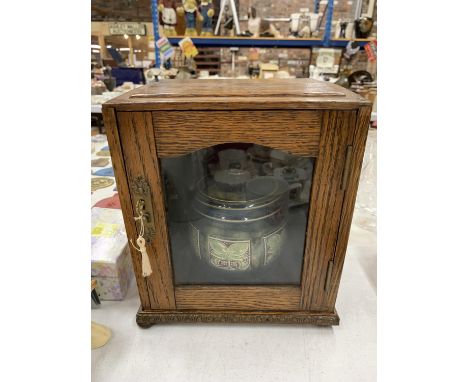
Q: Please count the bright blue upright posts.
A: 2